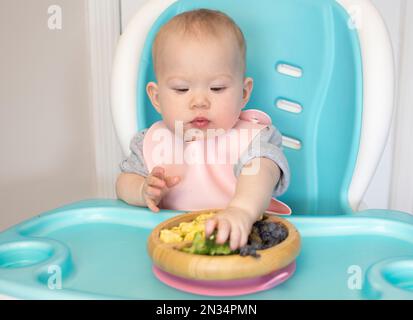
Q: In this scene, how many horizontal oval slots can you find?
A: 3